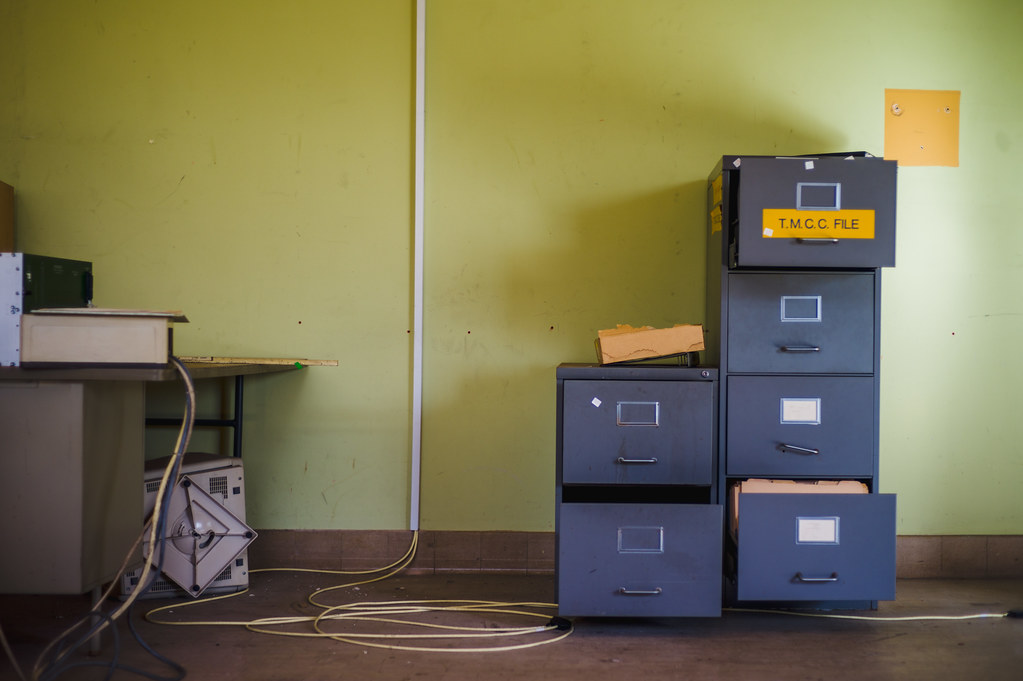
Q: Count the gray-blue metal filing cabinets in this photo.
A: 2